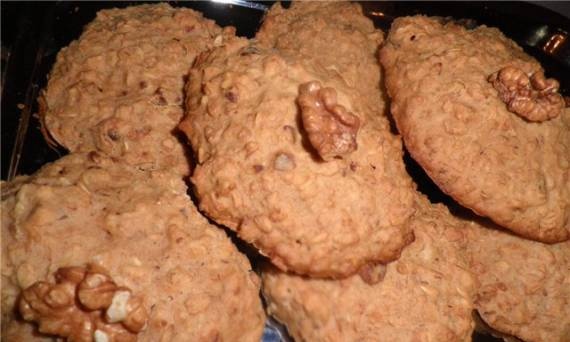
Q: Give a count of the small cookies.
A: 7